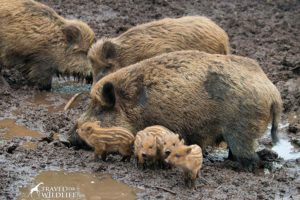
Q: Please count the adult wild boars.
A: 3